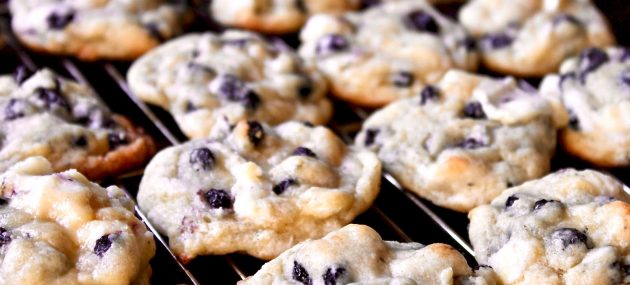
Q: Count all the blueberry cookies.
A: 12